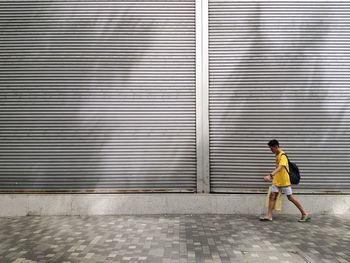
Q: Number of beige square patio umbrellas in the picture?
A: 0